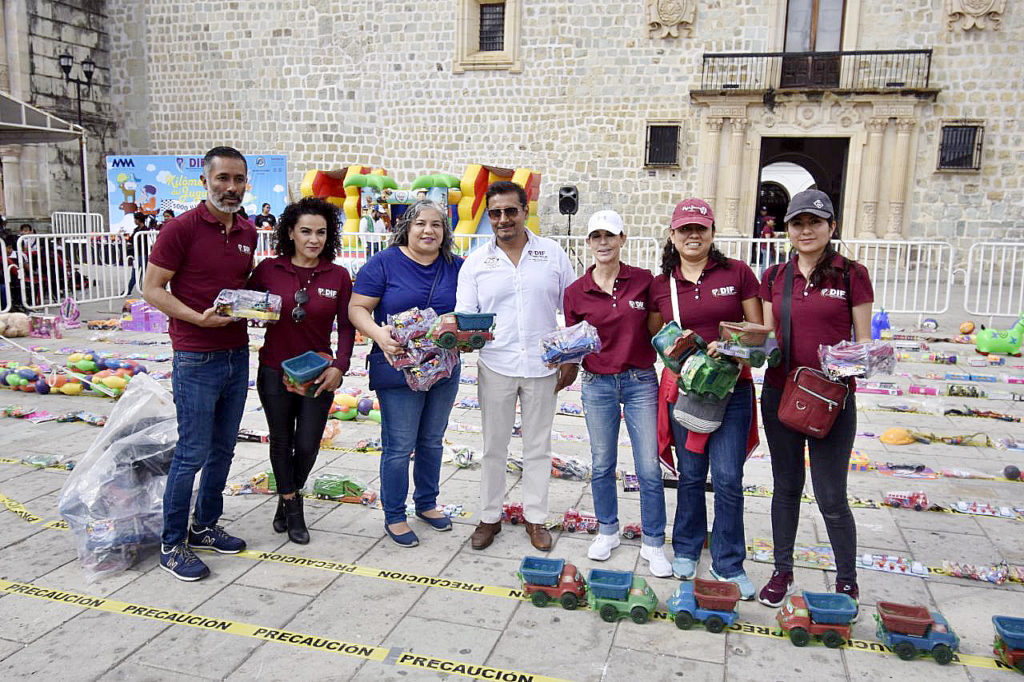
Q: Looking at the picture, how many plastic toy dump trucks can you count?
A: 11